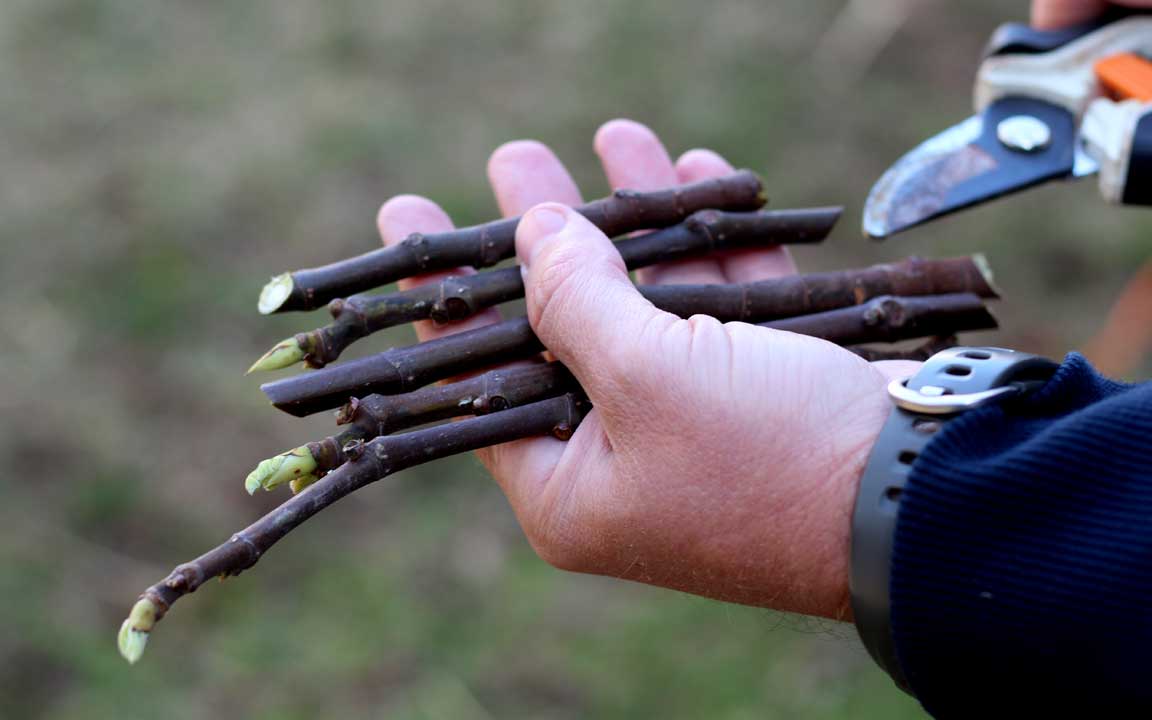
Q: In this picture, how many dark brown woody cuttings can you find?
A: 5